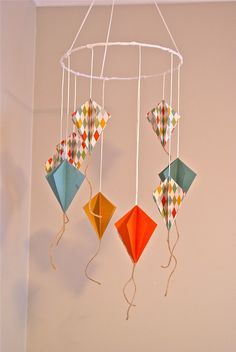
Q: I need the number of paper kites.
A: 9